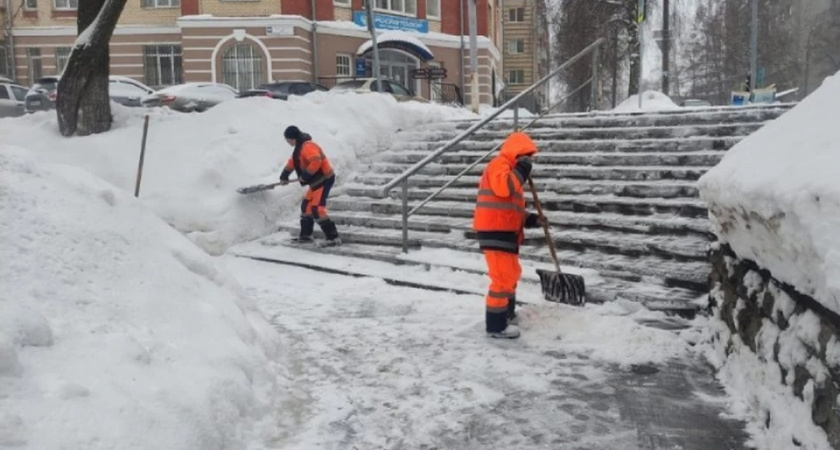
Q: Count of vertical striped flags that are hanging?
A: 0